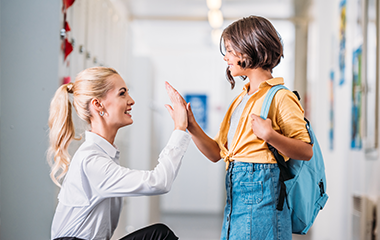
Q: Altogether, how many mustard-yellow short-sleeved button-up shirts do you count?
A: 1